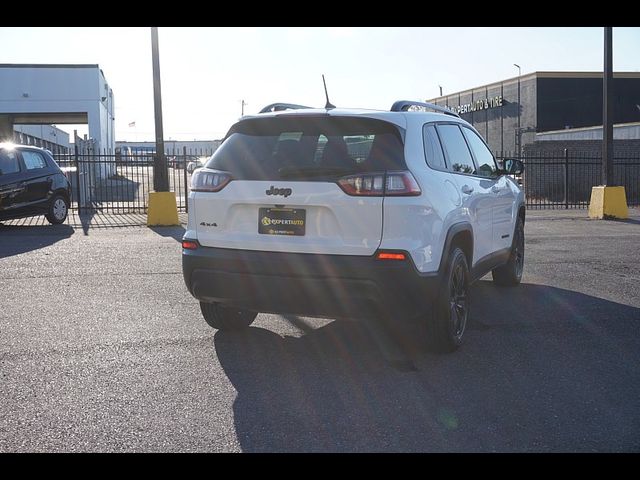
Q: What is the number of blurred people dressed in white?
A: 0